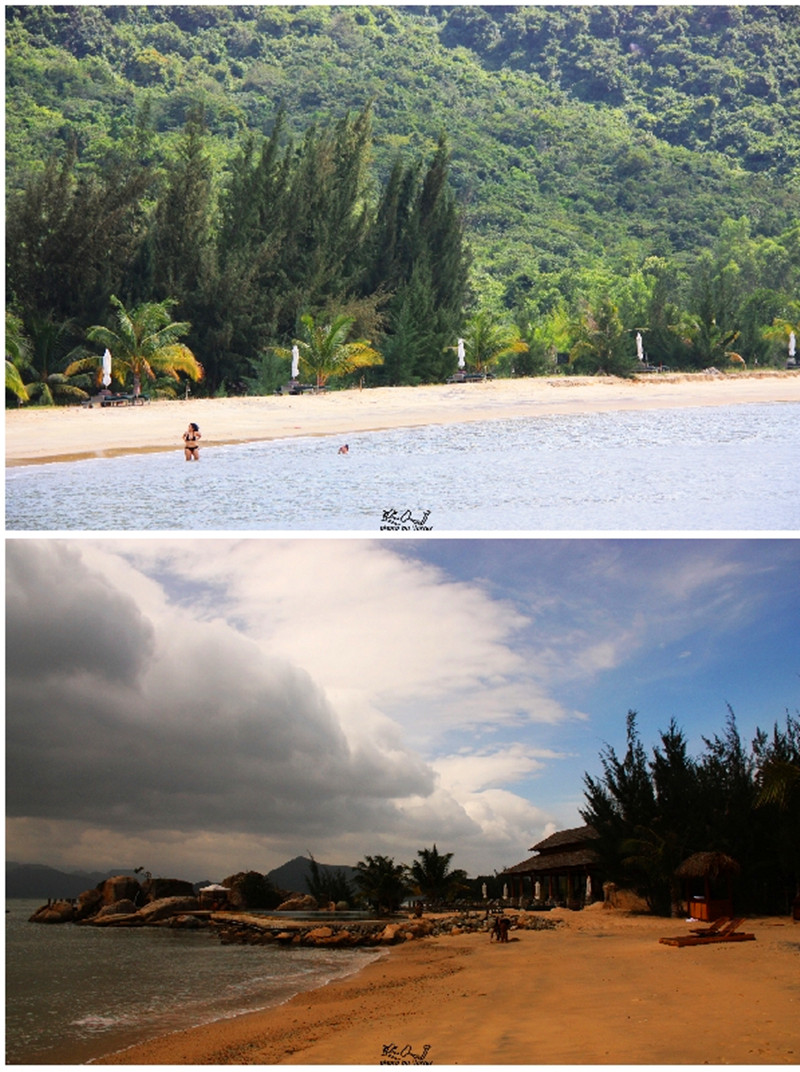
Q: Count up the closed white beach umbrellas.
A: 9